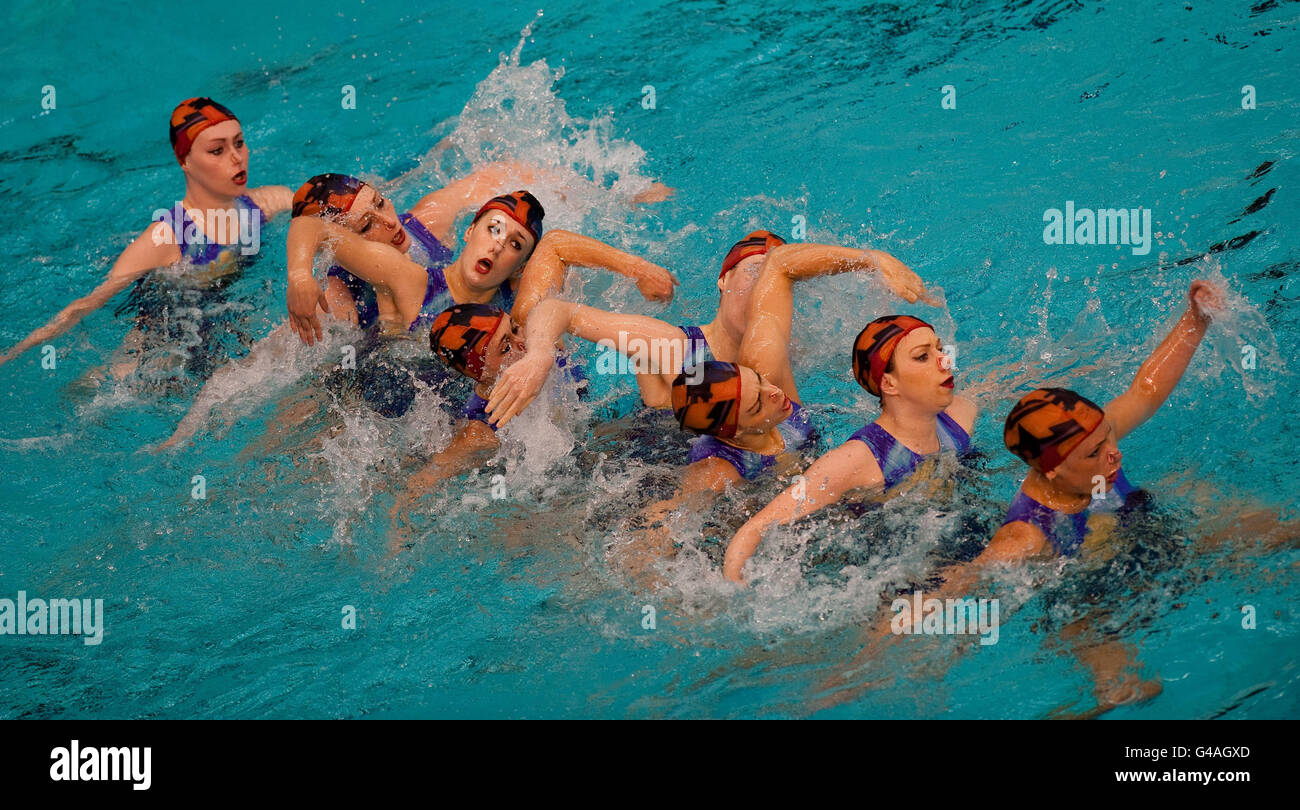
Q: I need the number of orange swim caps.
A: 8